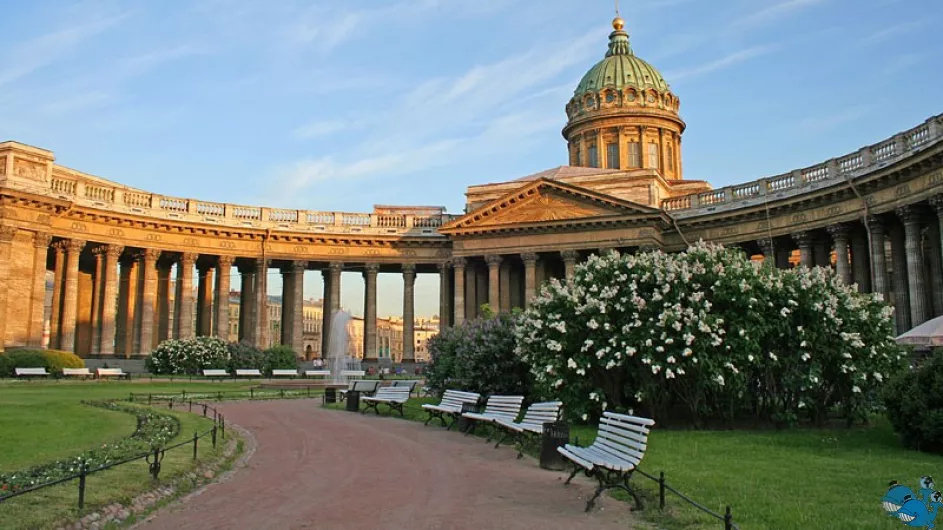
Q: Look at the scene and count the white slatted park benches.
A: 15